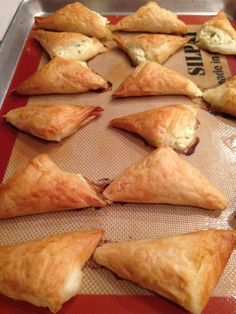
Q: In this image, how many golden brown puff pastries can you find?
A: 14